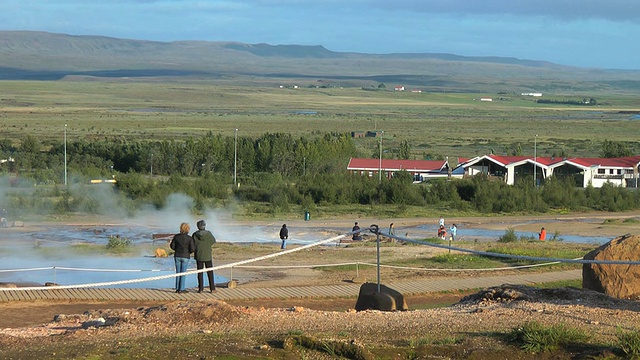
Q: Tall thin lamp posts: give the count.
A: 4